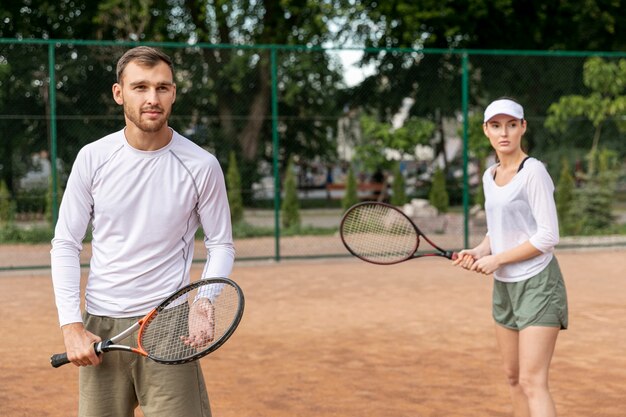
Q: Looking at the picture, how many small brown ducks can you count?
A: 0